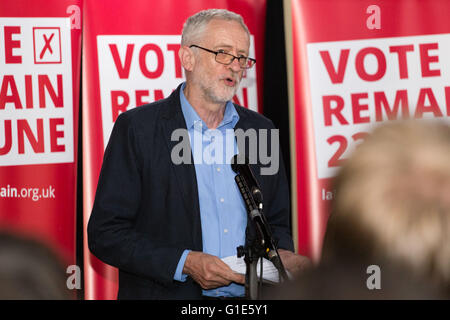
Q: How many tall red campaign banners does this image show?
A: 3